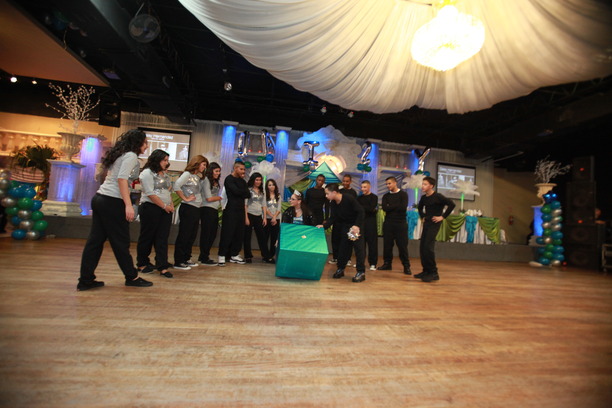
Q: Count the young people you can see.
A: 15